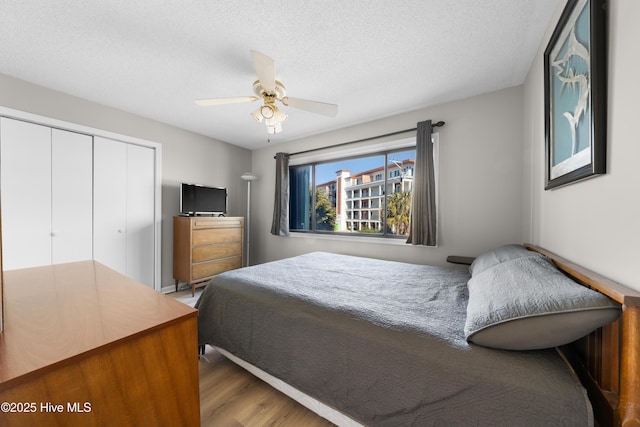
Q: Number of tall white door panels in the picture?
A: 4